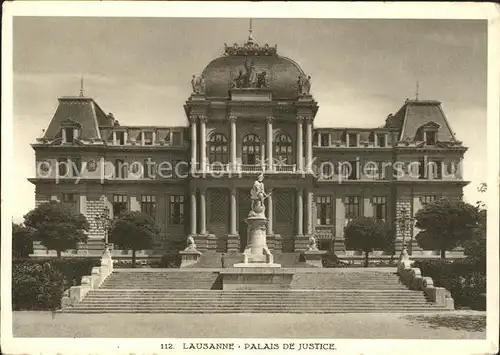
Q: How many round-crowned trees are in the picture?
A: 4